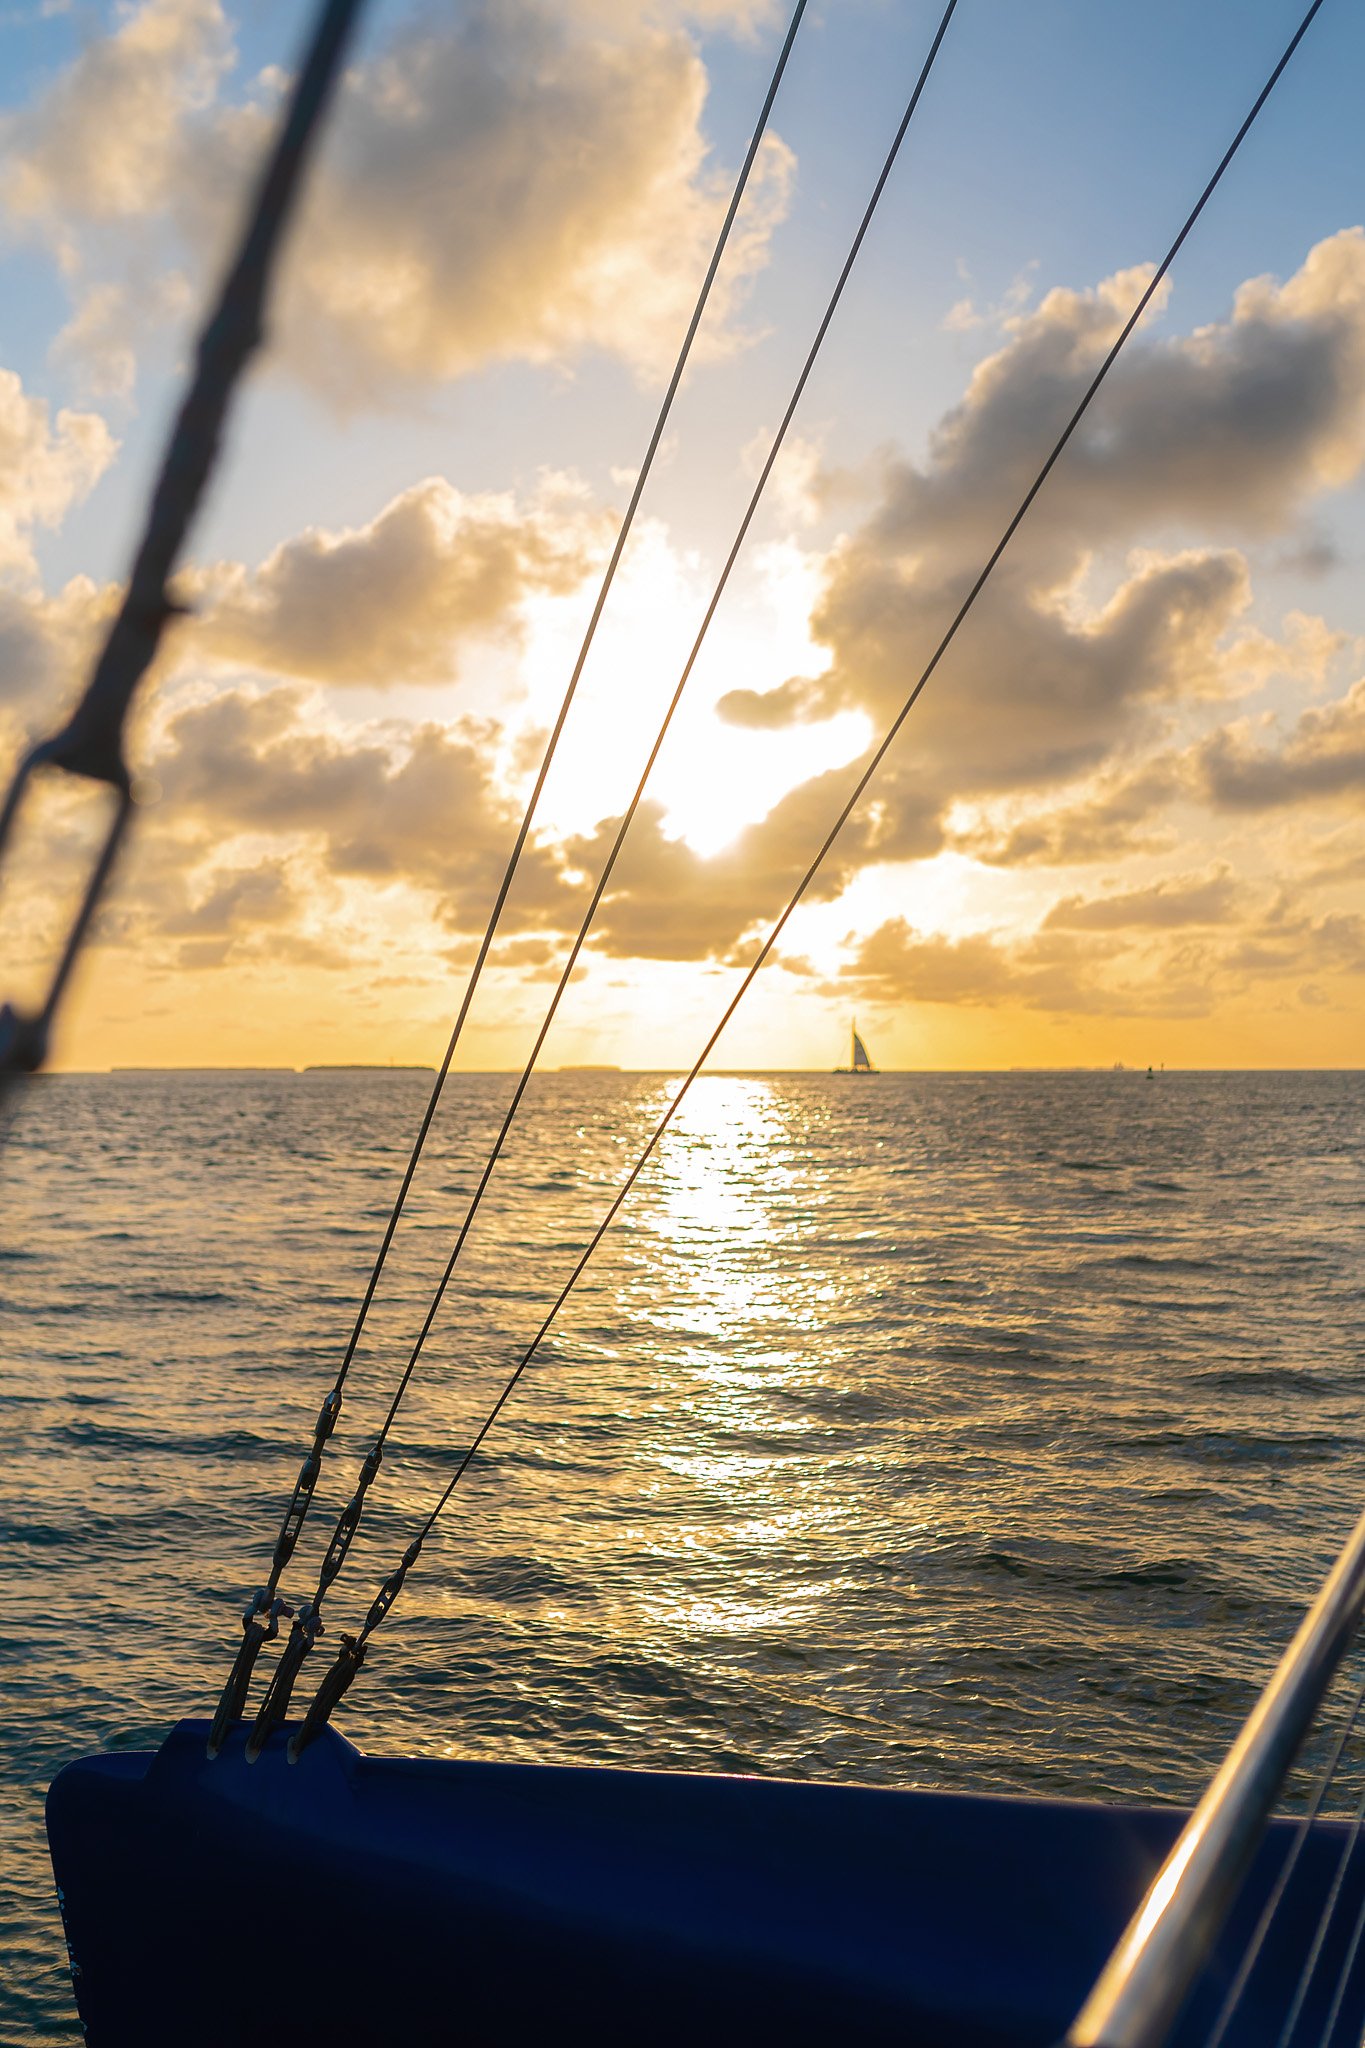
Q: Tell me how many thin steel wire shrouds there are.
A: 3